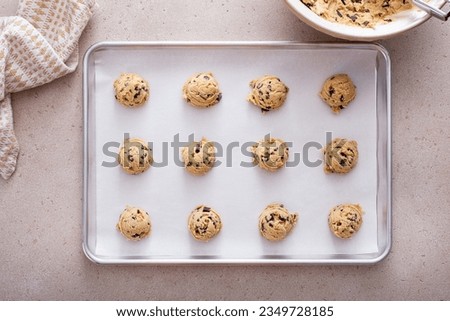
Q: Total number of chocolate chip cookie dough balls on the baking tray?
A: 12